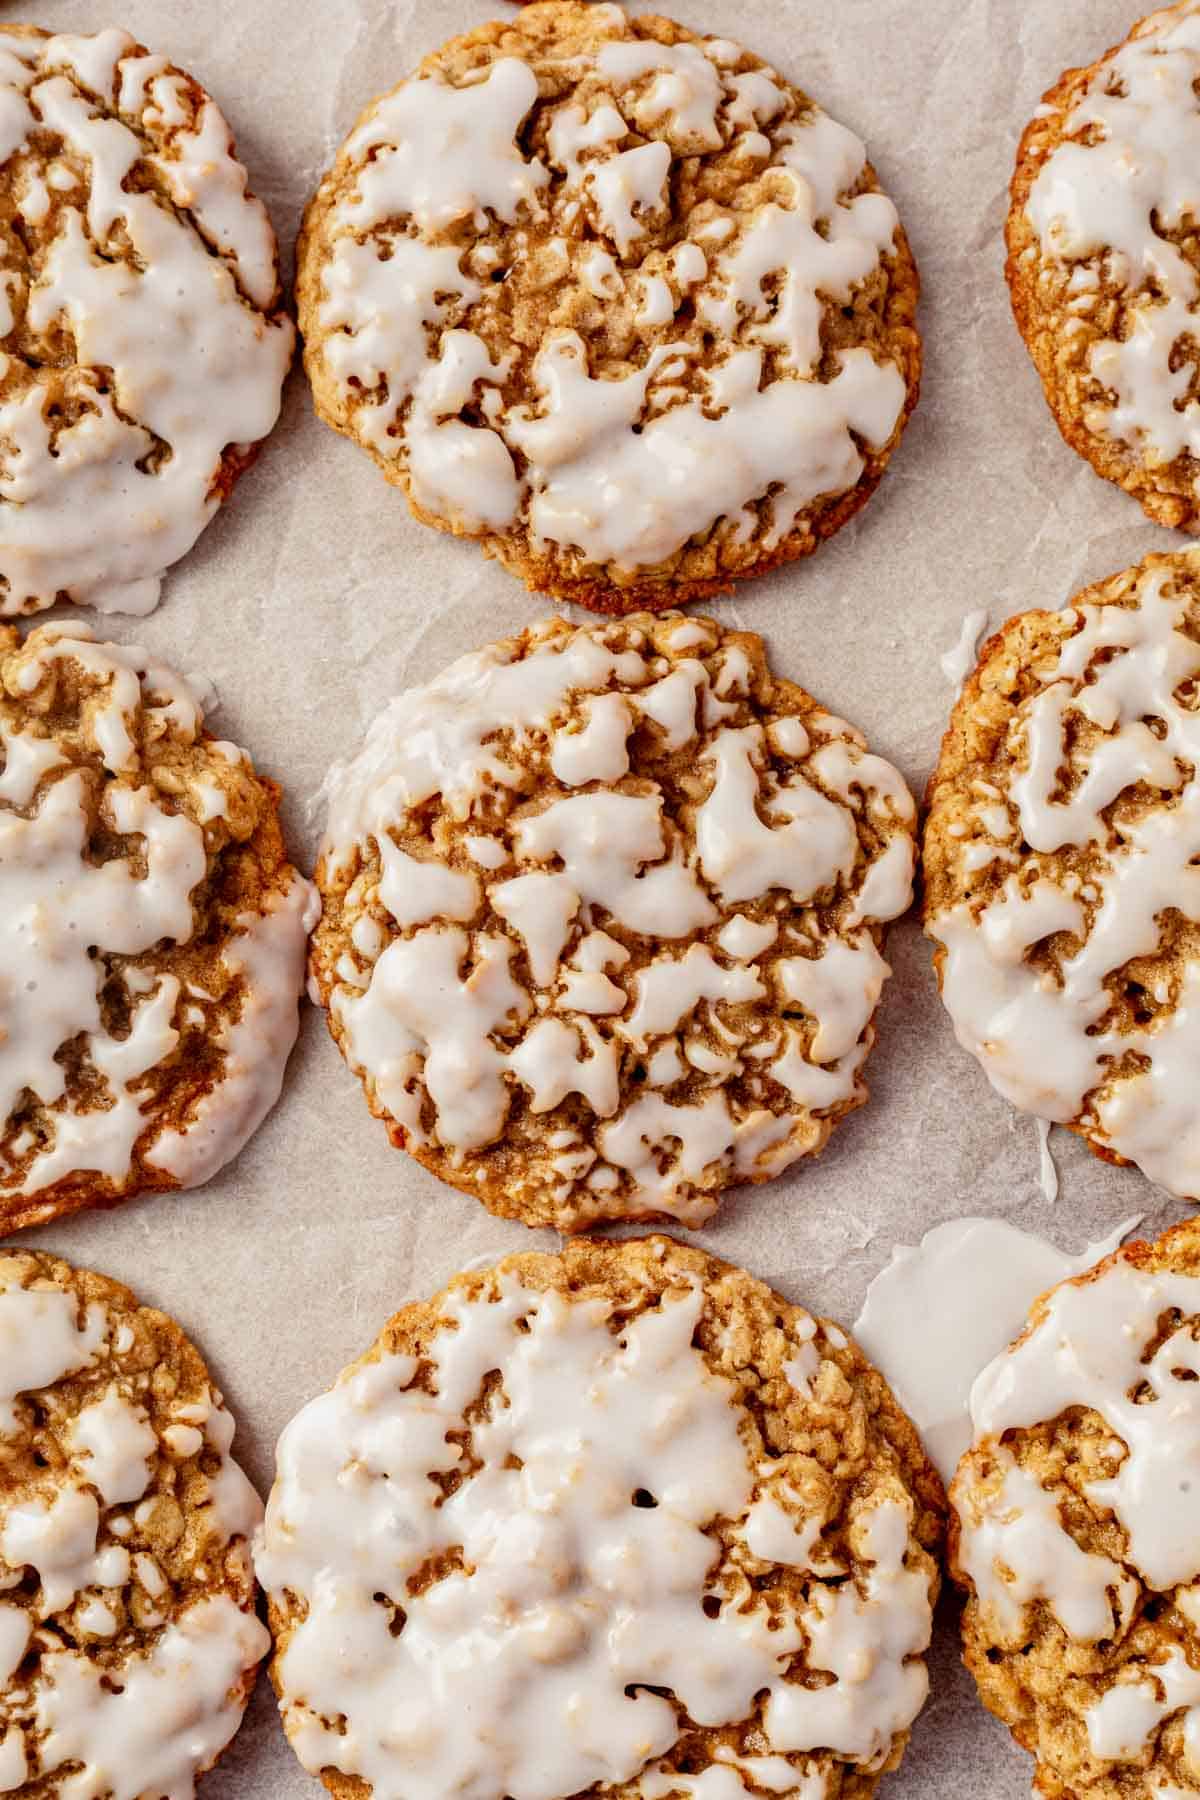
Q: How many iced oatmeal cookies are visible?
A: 9